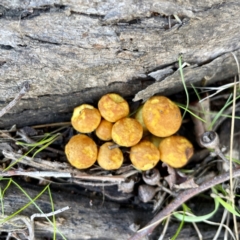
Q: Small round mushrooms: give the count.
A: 9